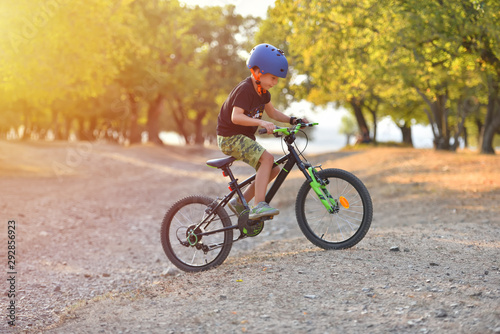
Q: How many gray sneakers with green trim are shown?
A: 2